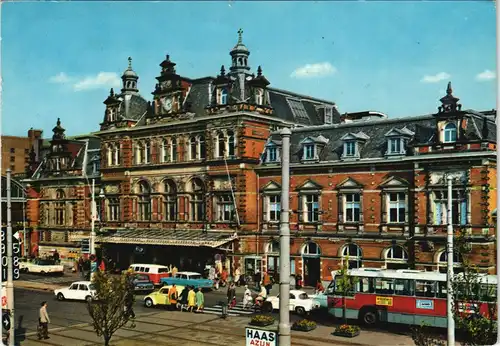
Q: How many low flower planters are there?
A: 3